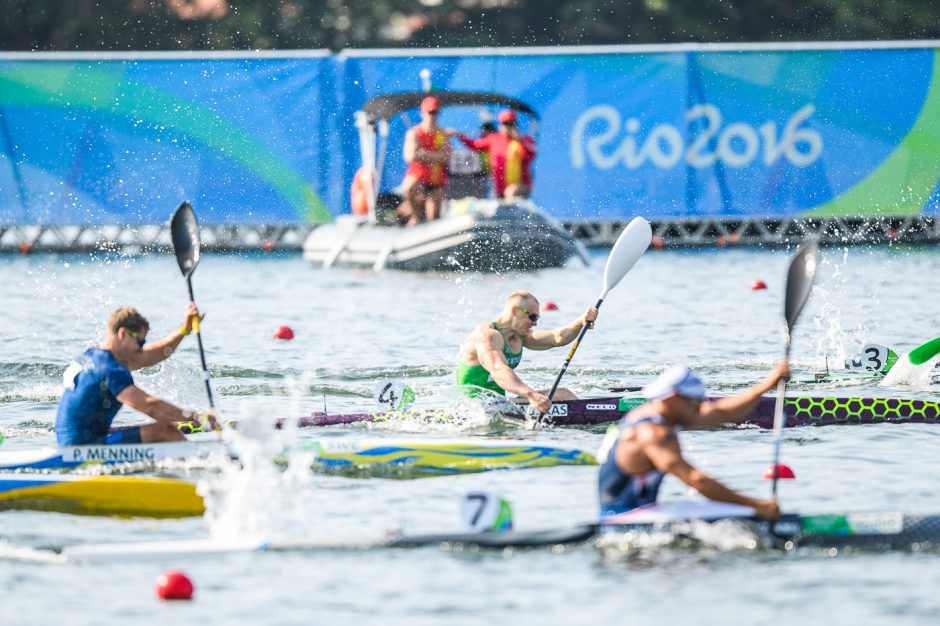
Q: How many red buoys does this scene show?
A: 5